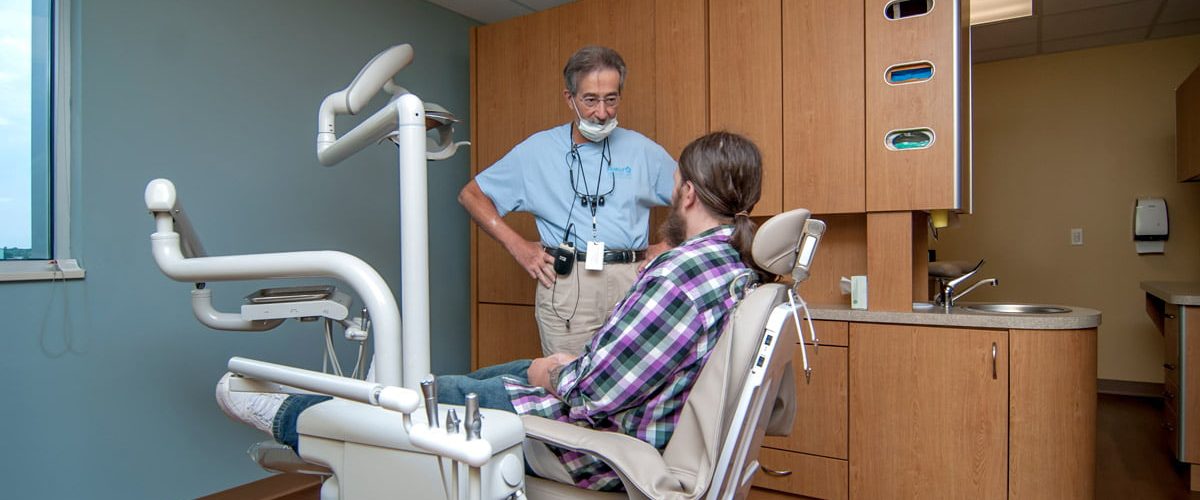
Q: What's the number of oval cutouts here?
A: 3